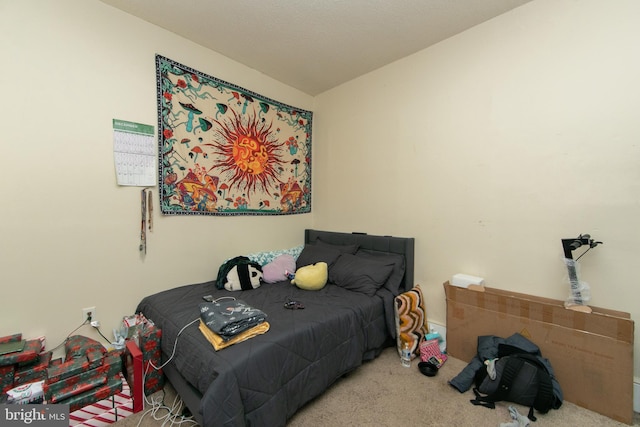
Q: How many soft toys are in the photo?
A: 3